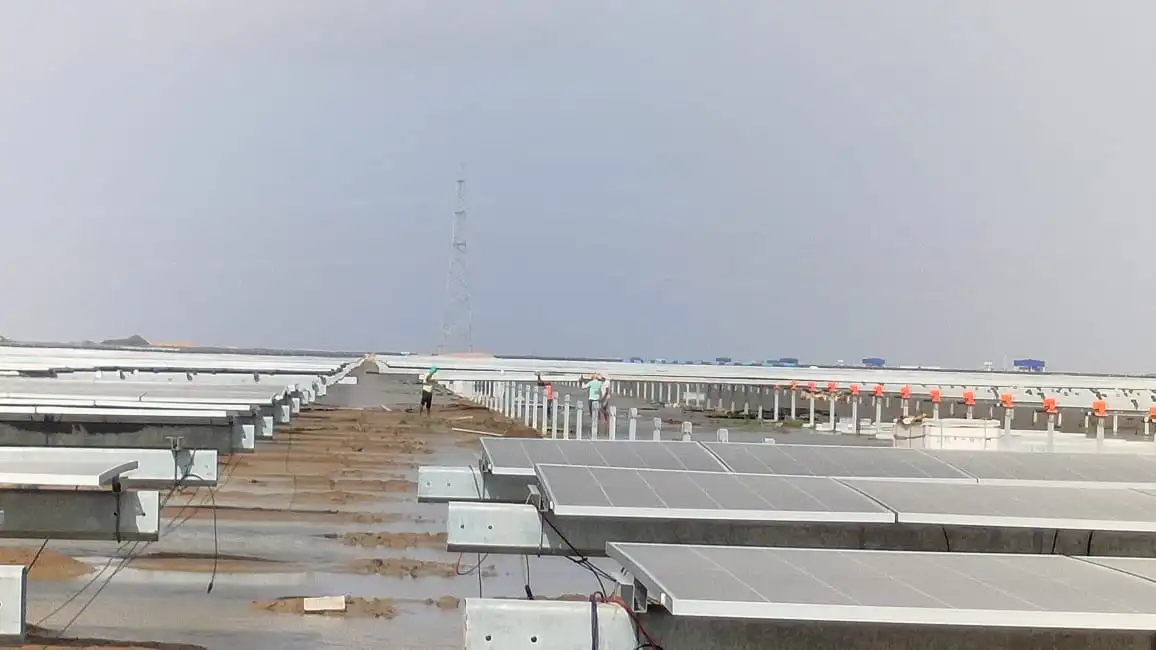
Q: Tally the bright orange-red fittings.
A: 13